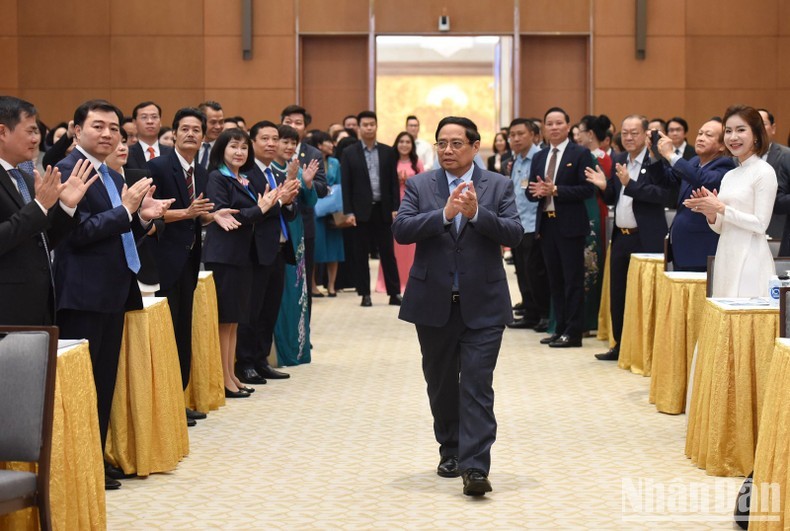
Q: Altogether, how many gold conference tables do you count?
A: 8